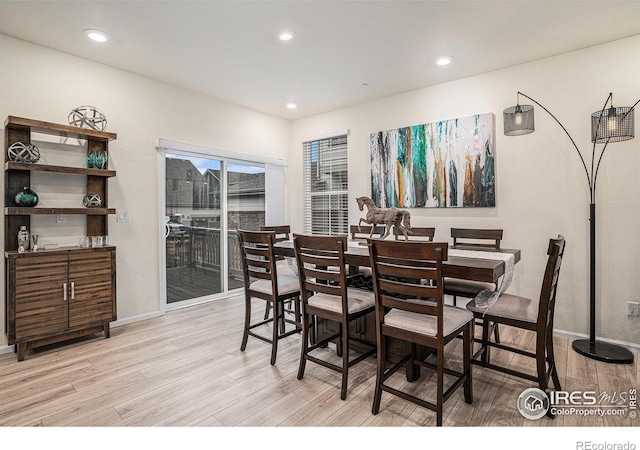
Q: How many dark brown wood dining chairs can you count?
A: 8